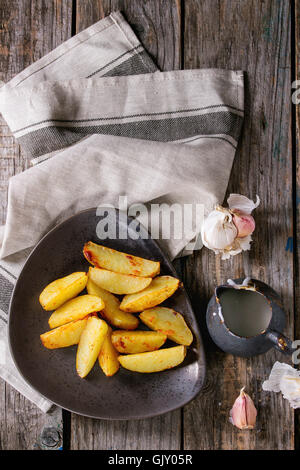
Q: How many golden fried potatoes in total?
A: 12